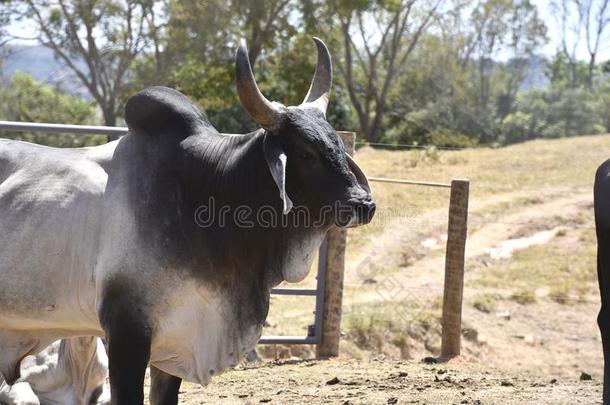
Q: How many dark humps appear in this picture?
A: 1